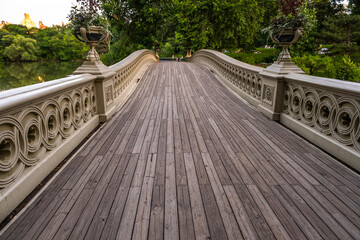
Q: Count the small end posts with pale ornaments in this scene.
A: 2